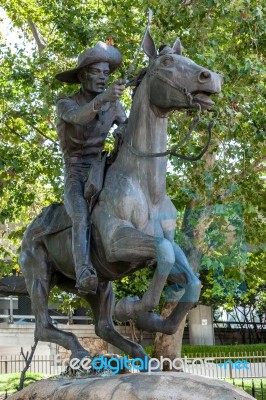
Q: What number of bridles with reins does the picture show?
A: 1